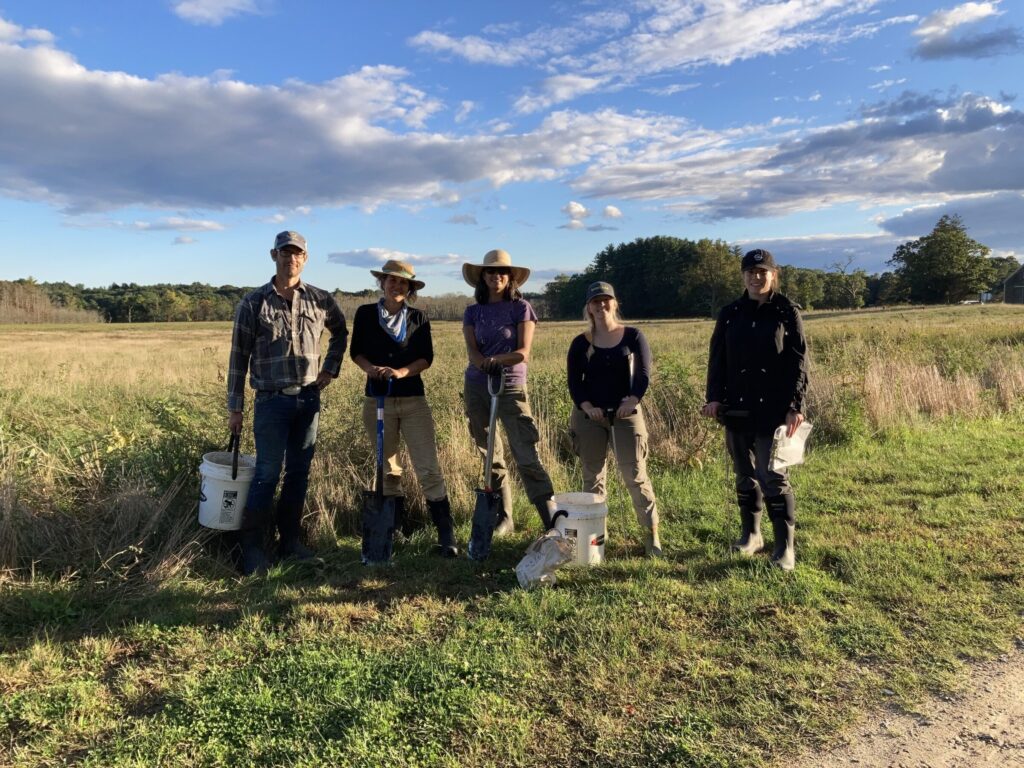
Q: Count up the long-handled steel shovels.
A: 2